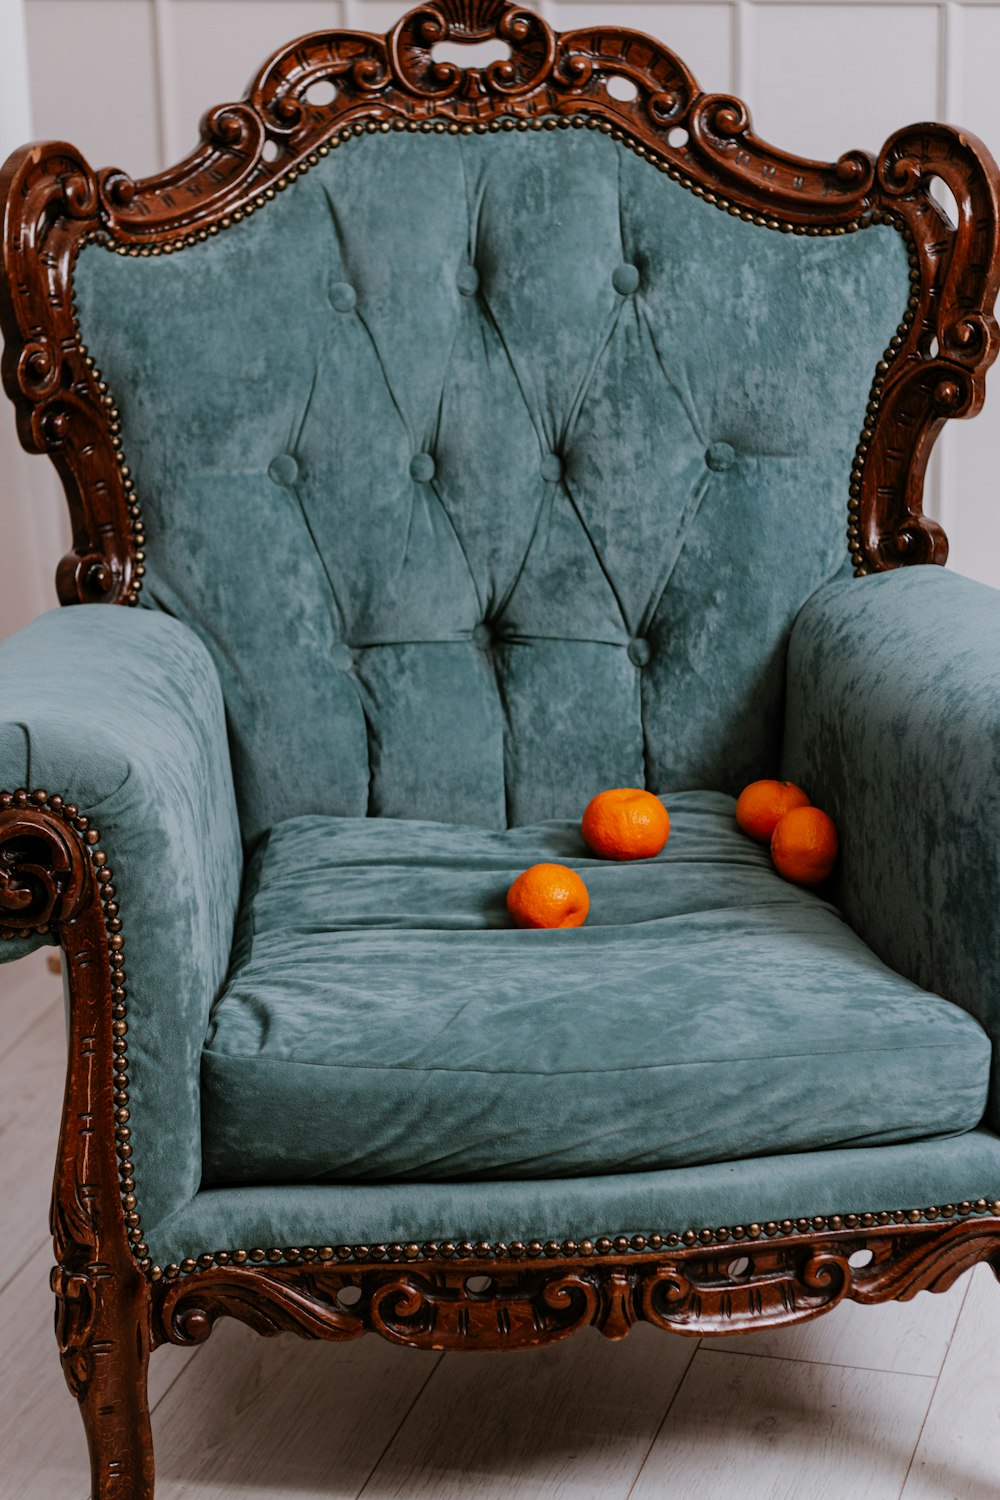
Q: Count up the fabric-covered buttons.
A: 10